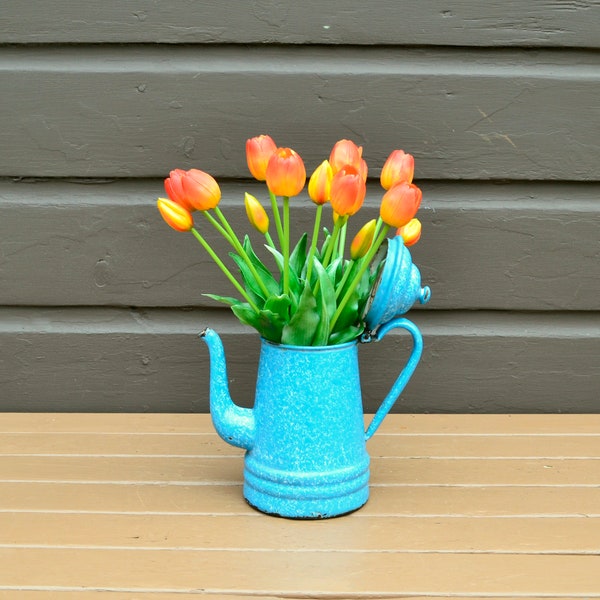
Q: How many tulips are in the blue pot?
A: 13